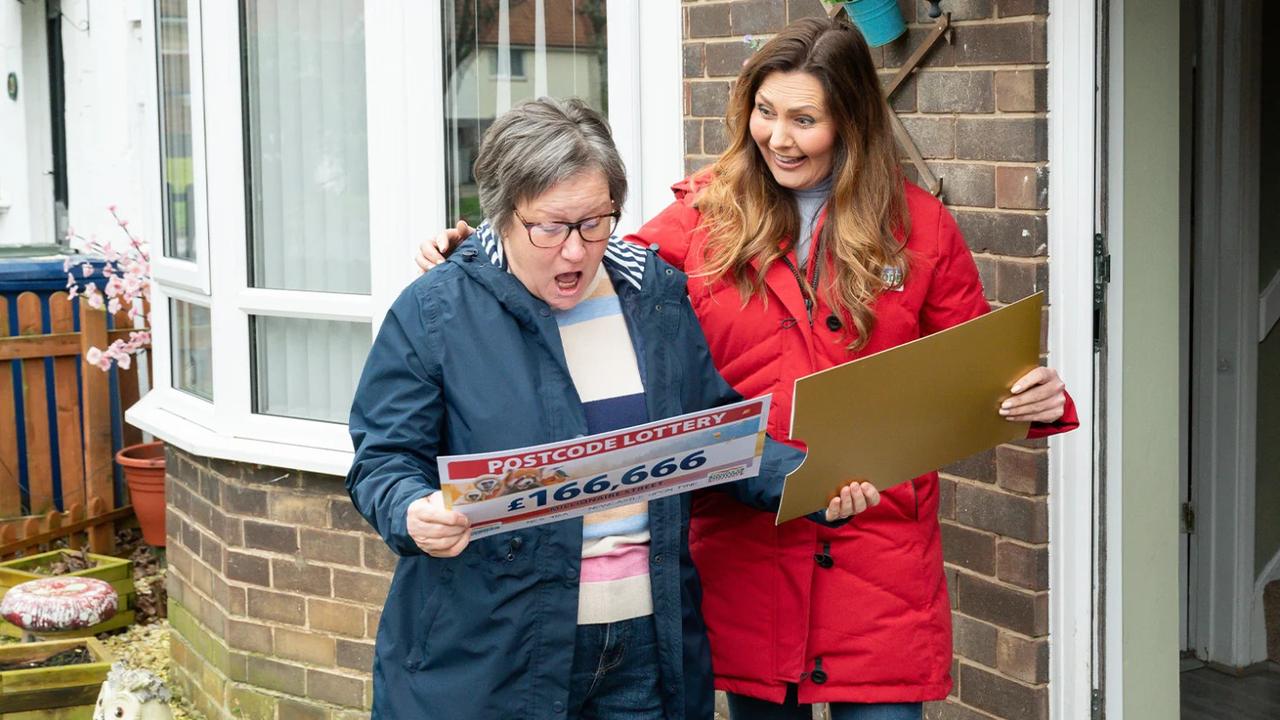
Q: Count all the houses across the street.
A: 1